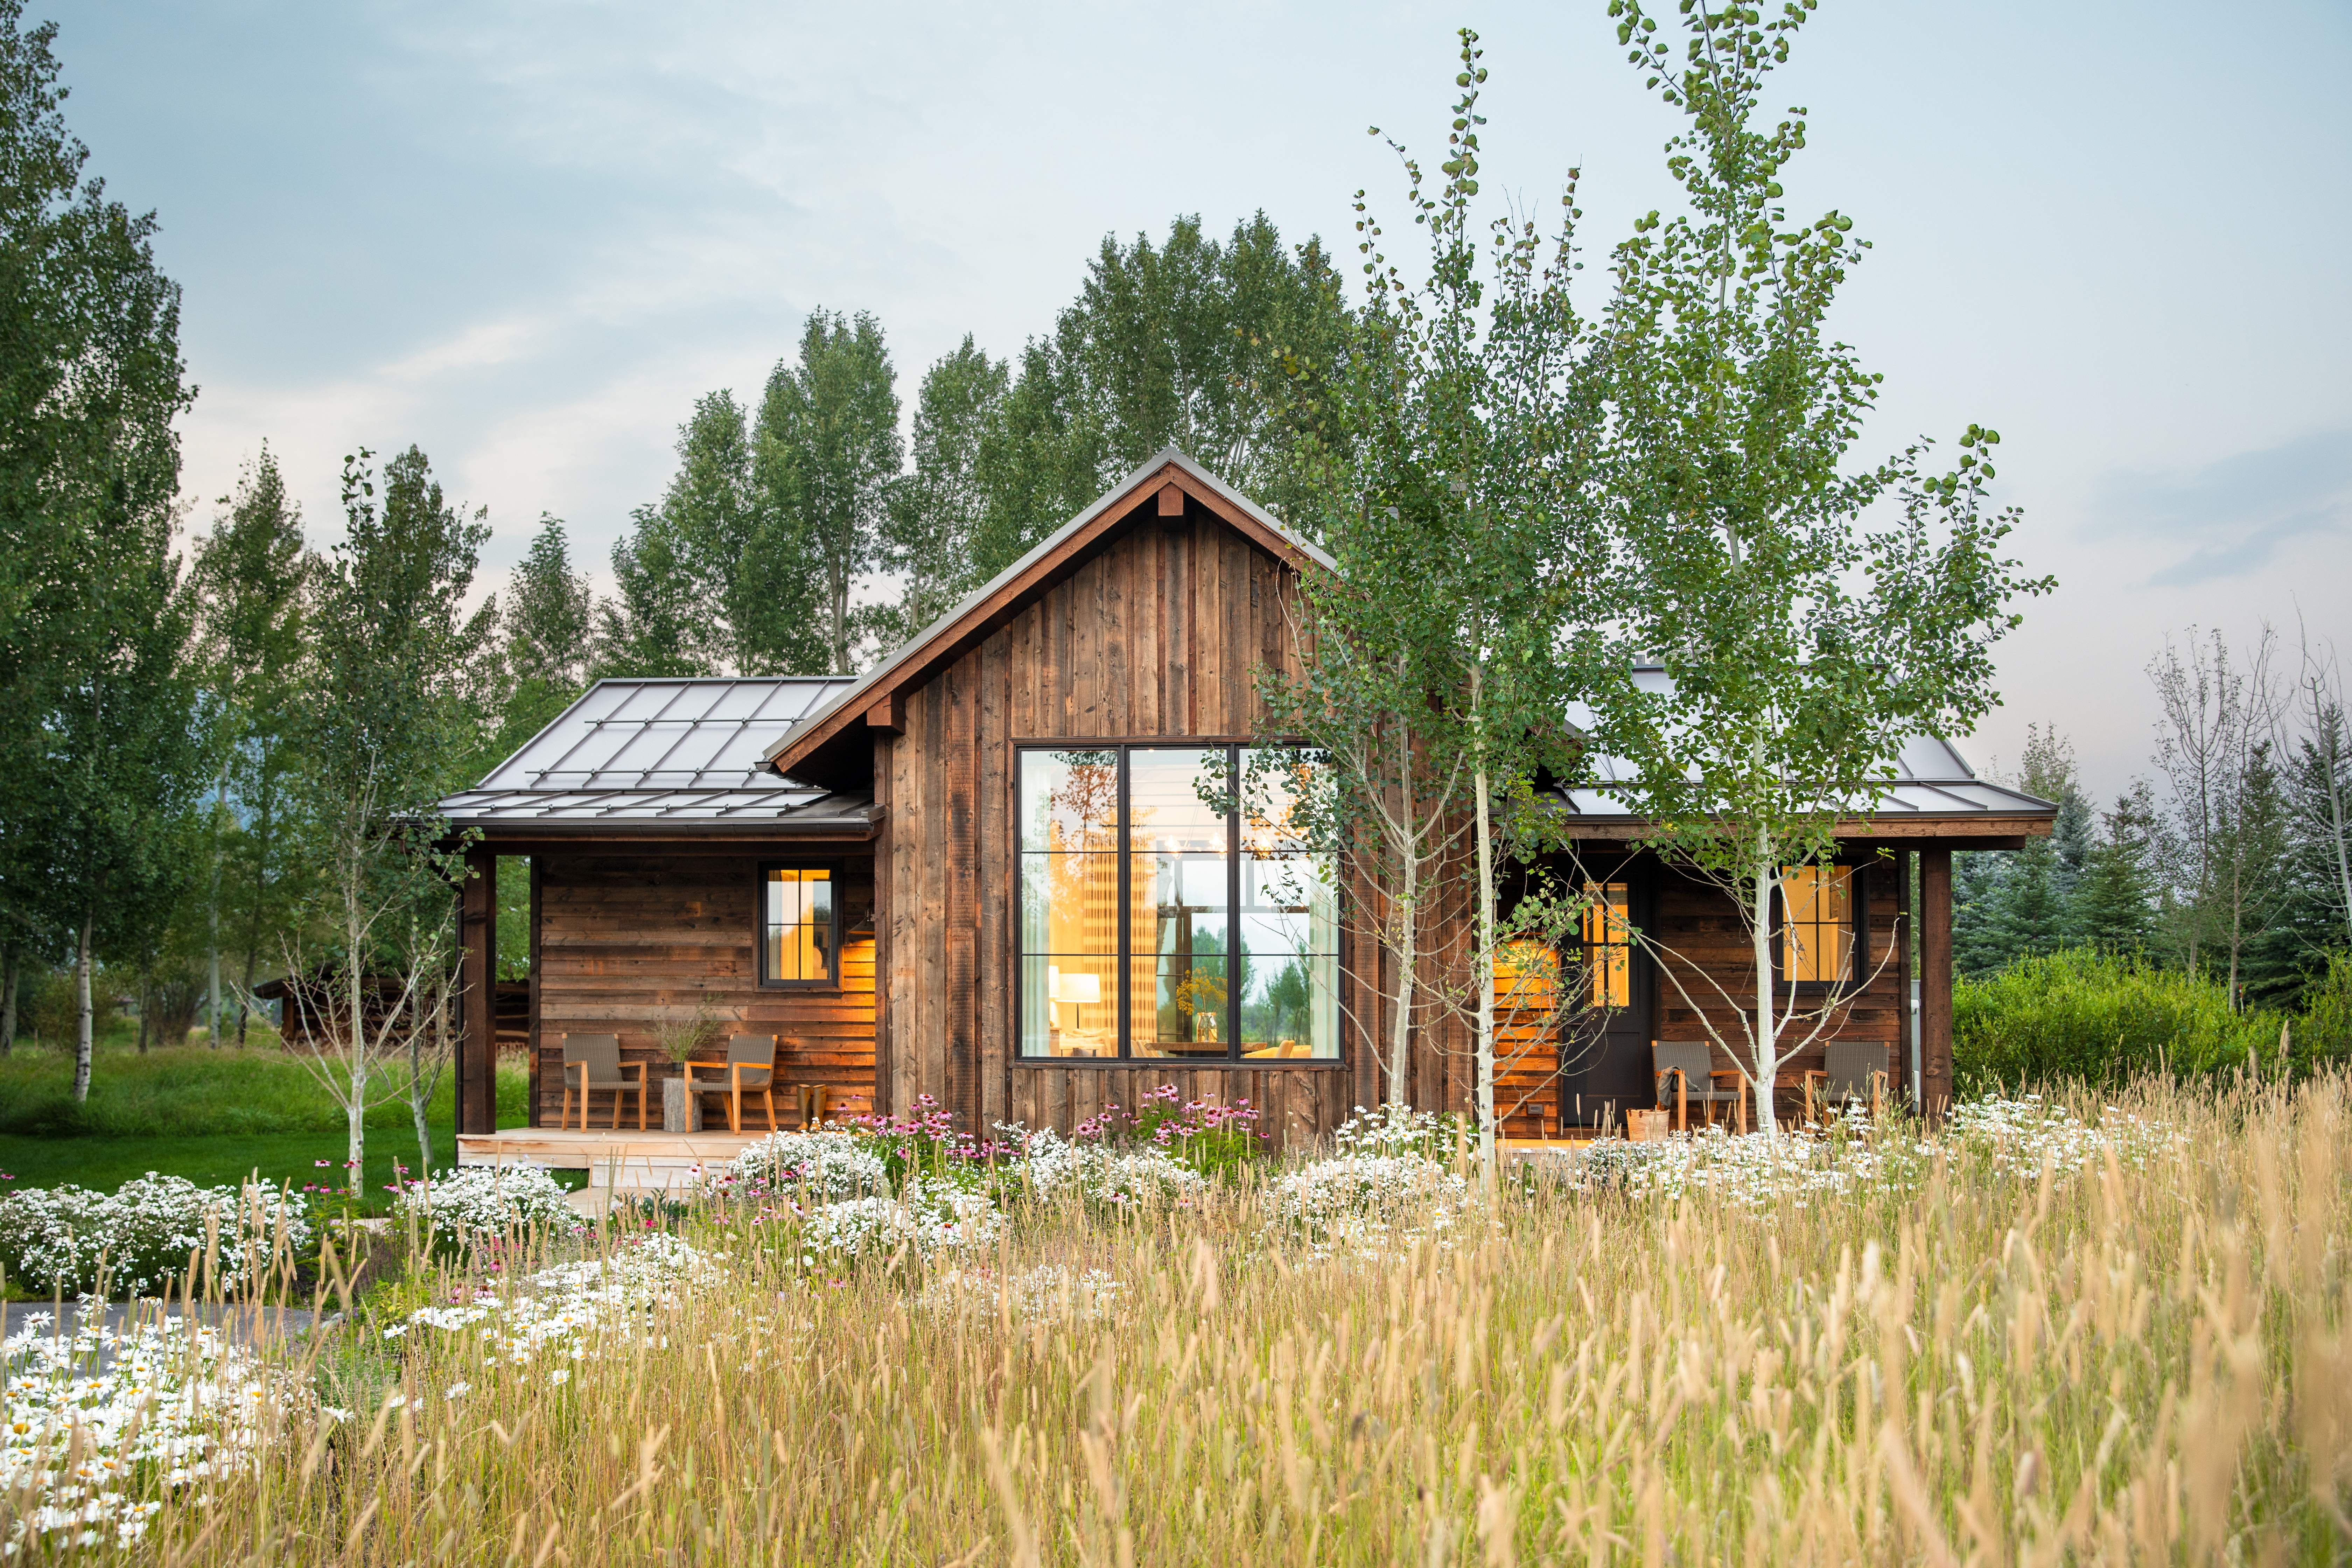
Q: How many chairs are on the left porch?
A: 2